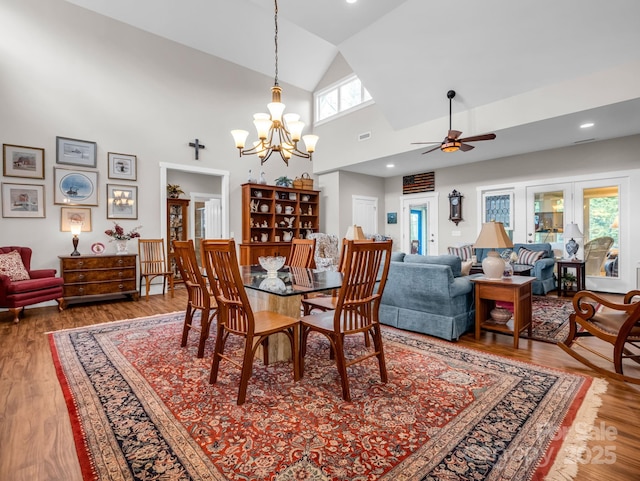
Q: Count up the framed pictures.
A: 7